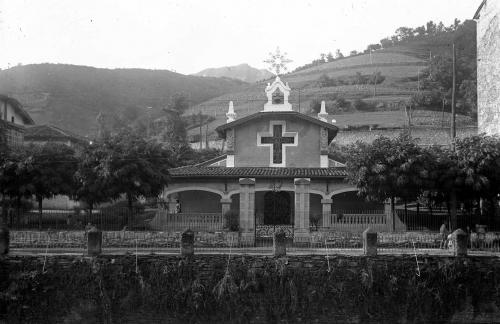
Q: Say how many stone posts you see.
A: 6